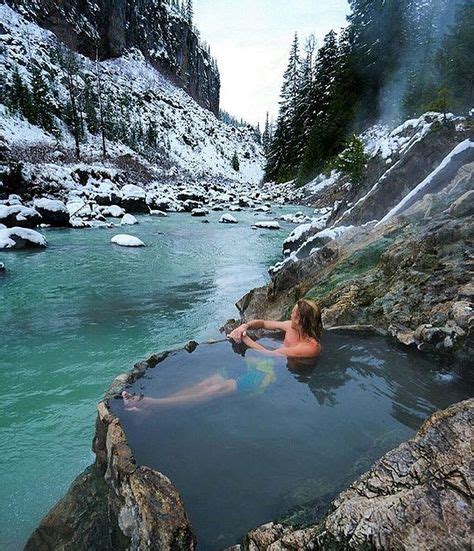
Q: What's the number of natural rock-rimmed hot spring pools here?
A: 1